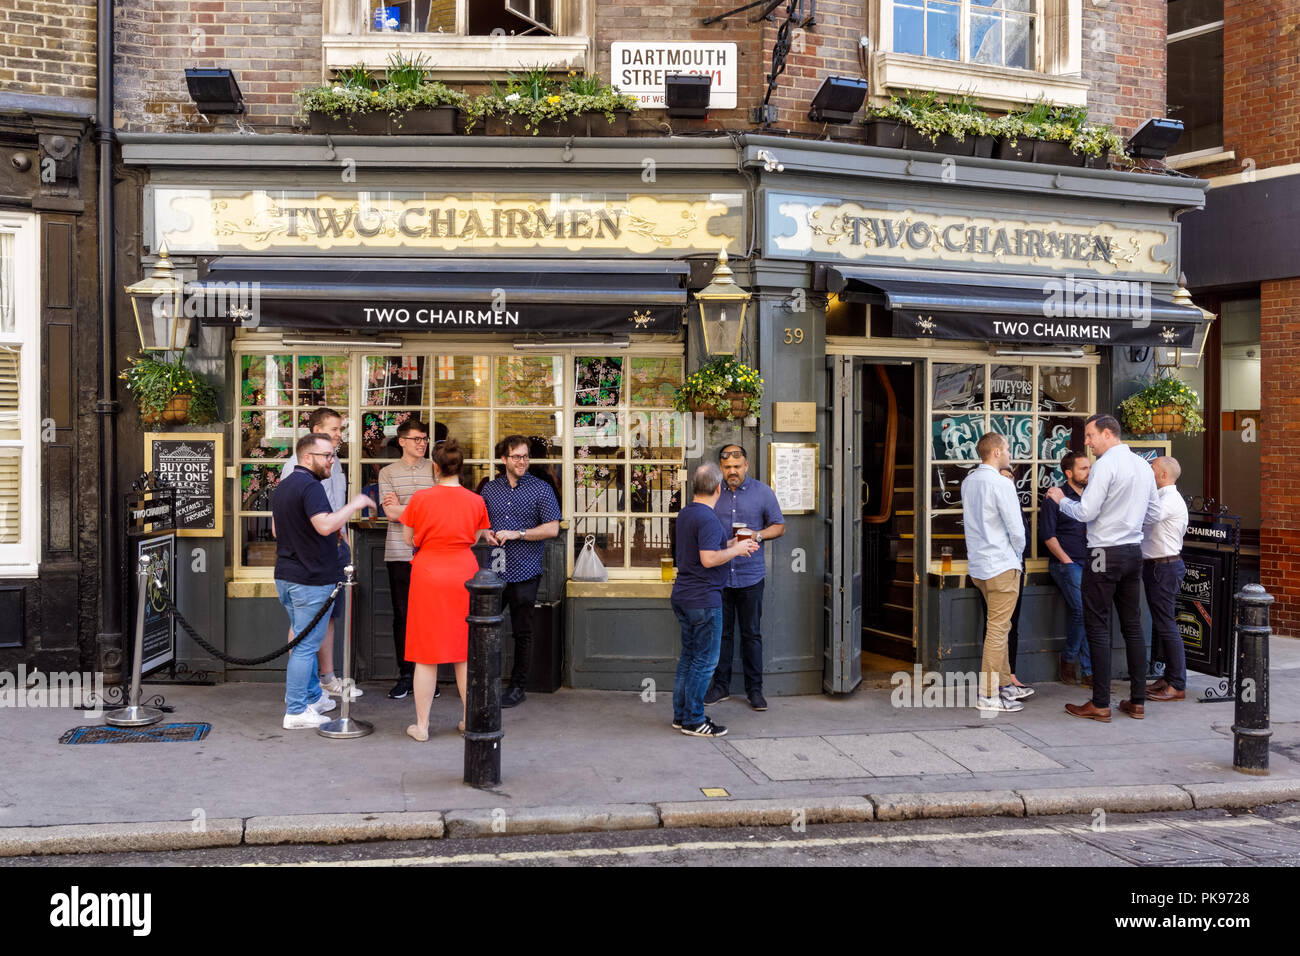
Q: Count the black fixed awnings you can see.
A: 2